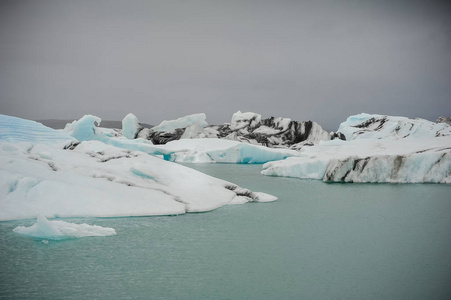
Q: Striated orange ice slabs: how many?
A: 0